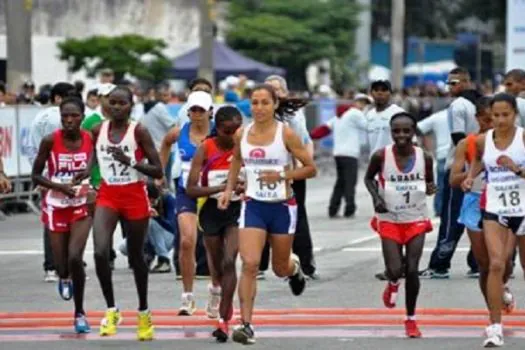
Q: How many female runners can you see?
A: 8